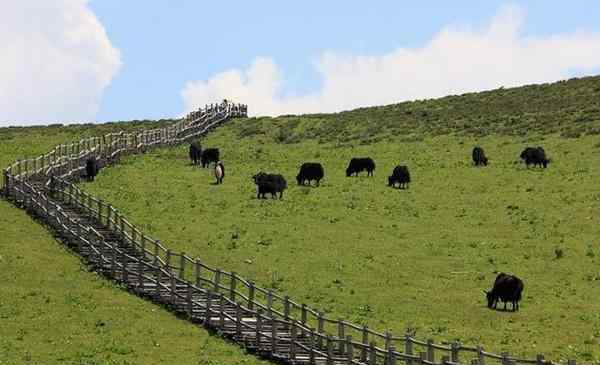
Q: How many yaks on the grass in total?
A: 11